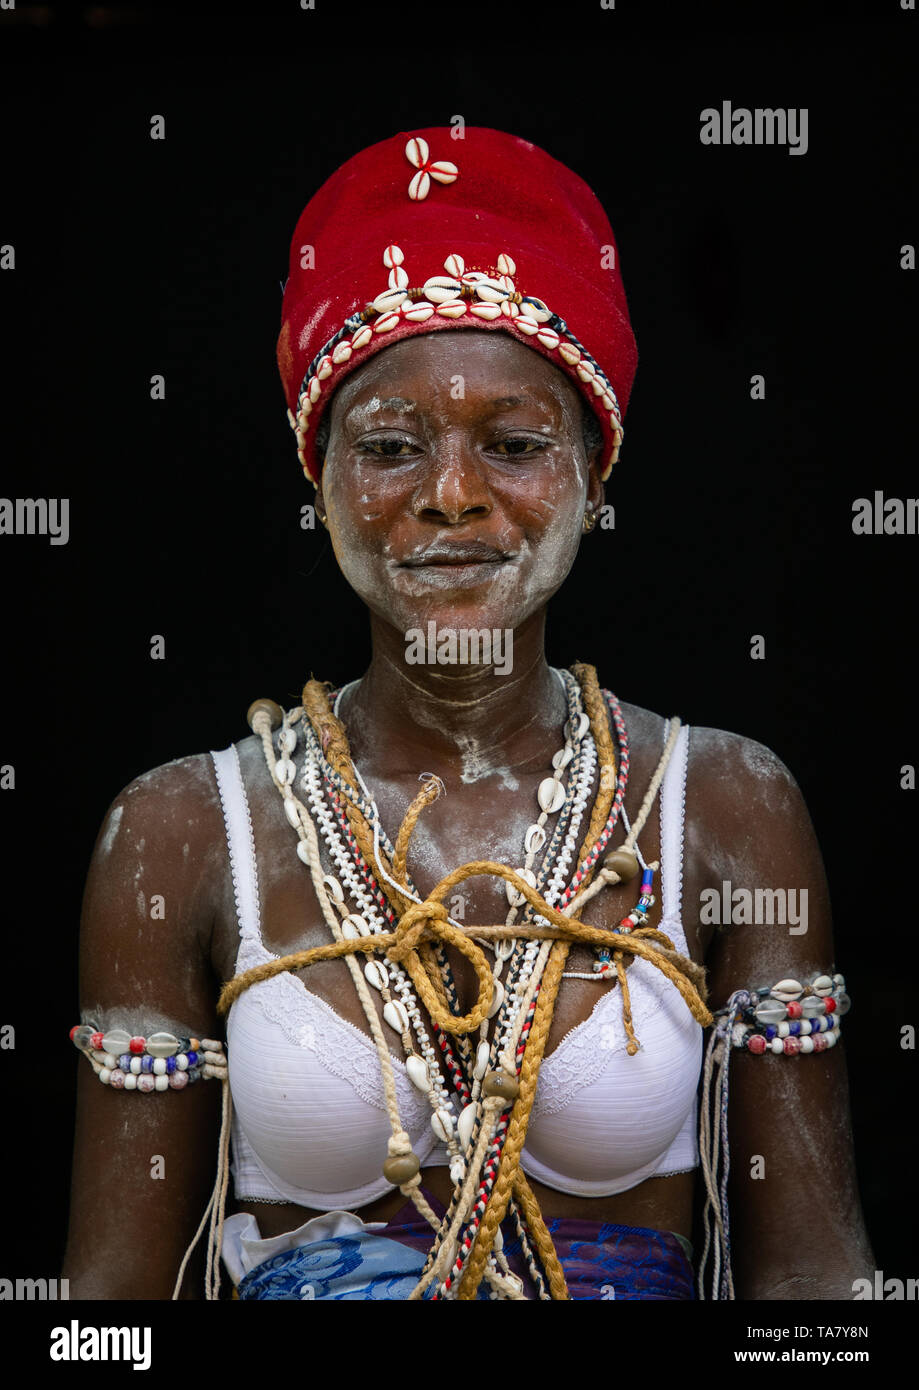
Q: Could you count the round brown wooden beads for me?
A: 4